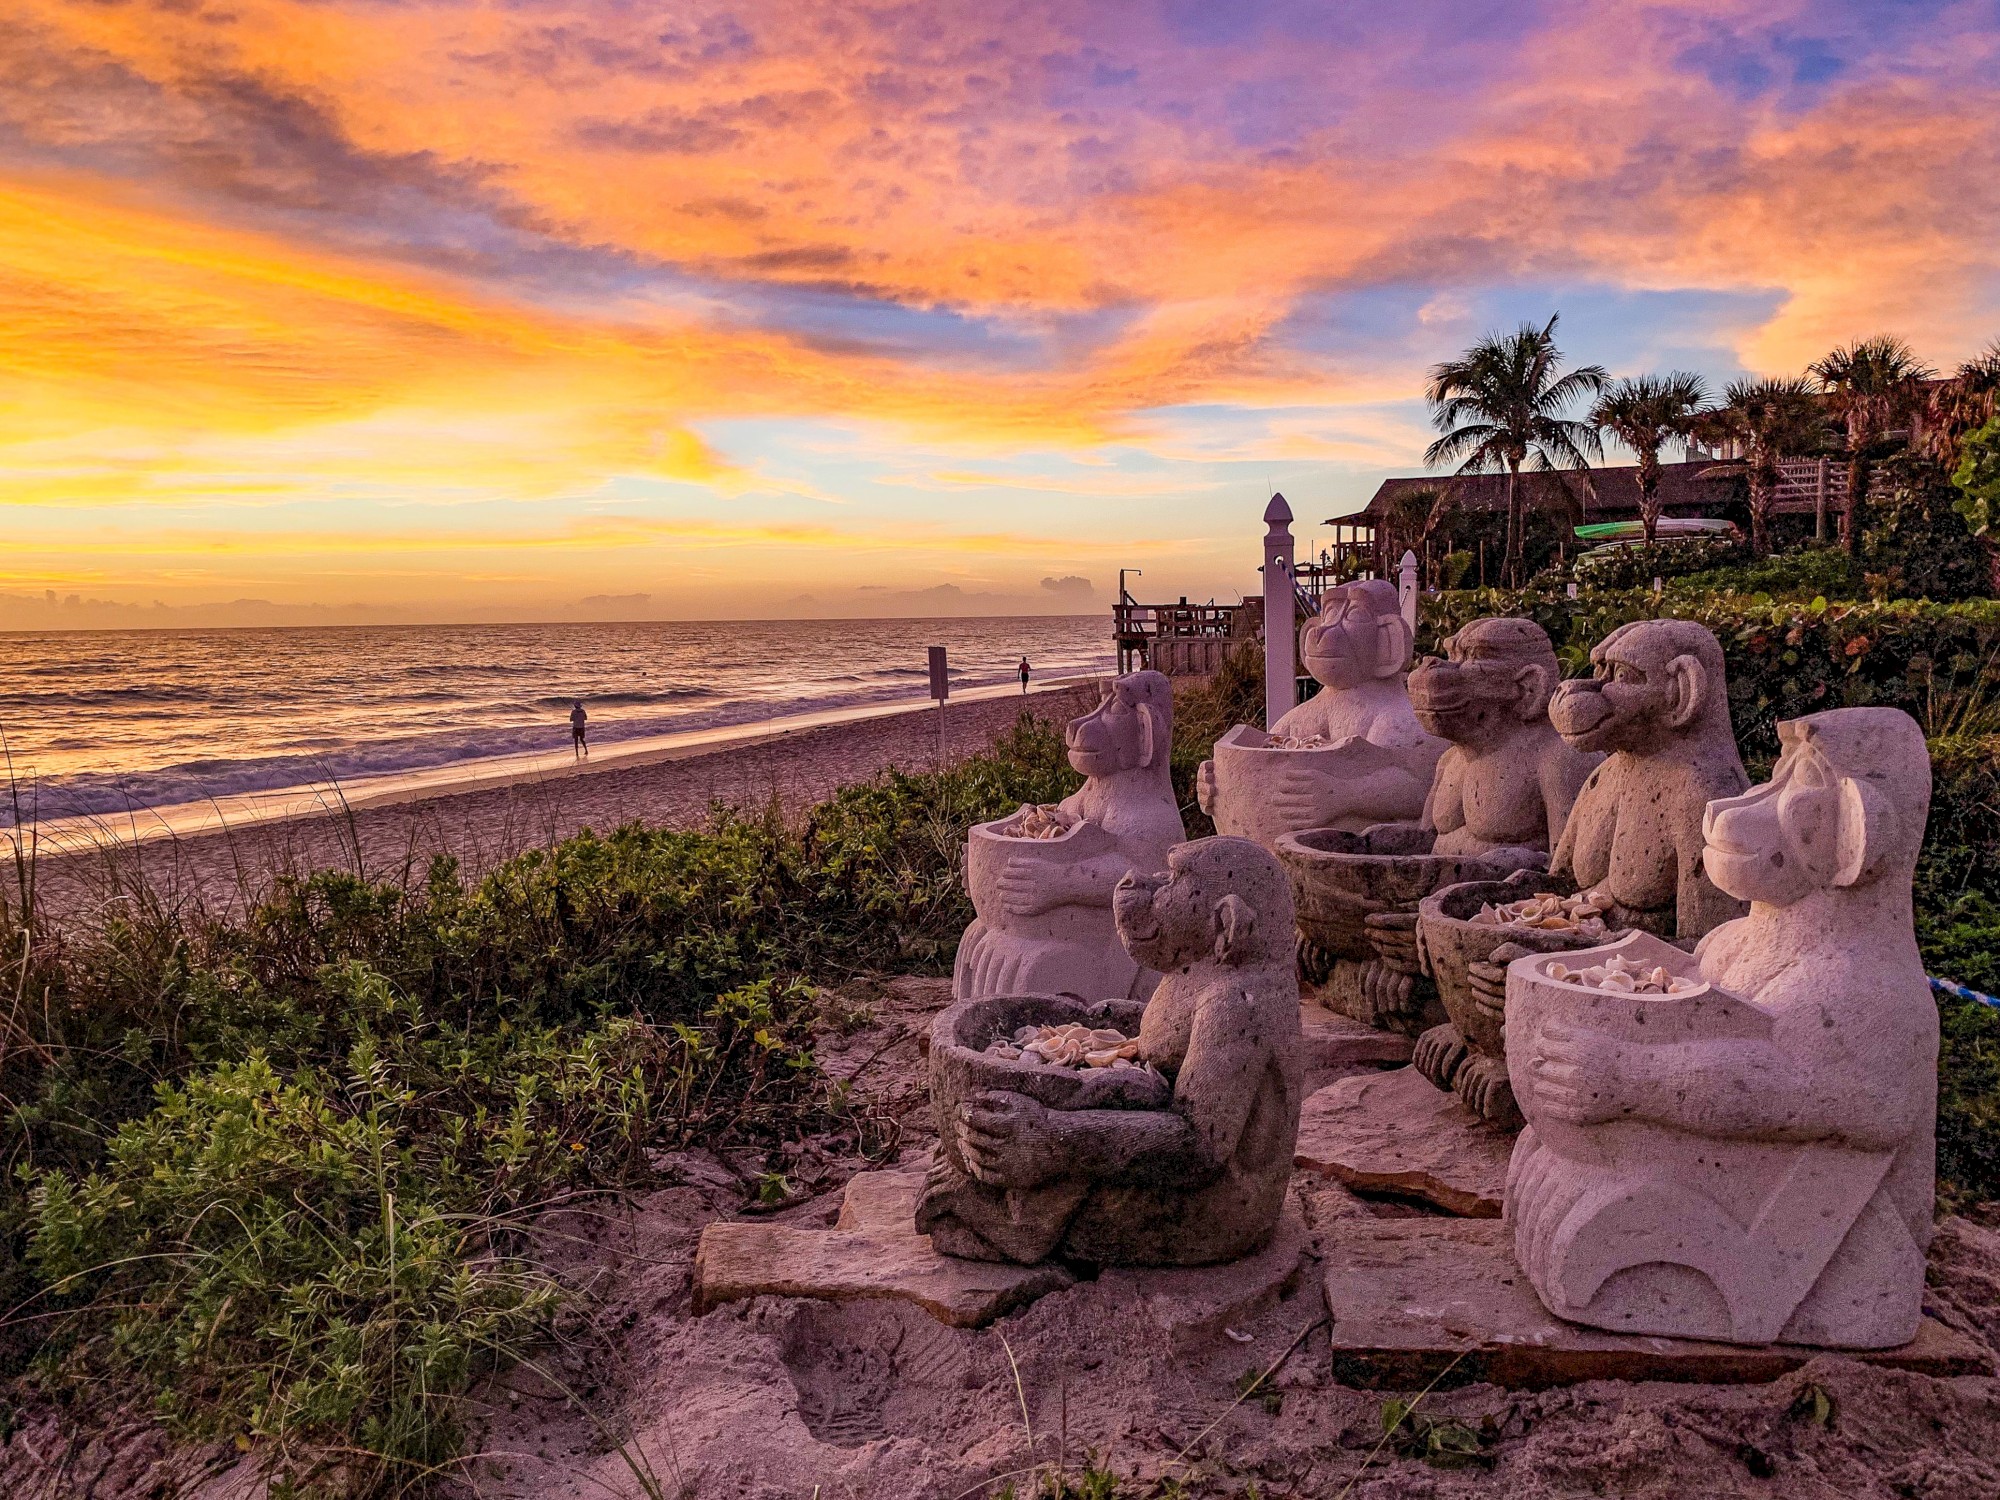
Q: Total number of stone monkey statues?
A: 6